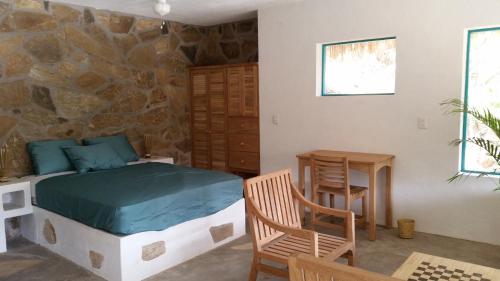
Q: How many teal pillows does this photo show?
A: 3